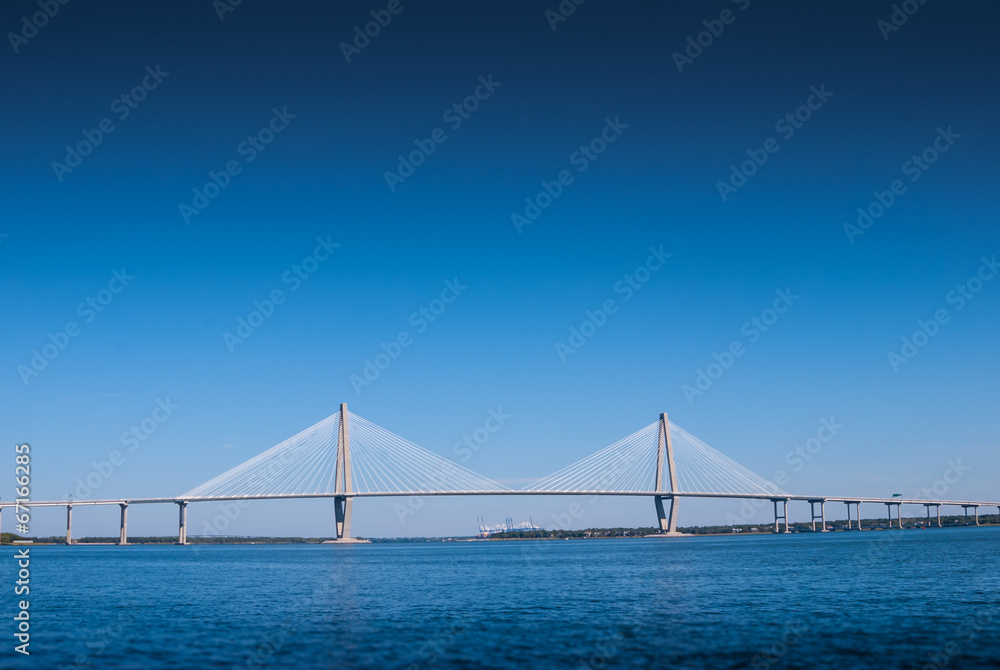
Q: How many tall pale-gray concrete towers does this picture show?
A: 2